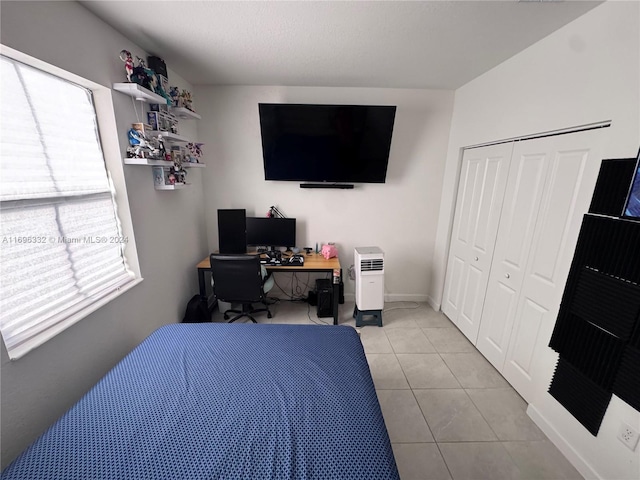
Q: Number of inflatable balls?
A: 0